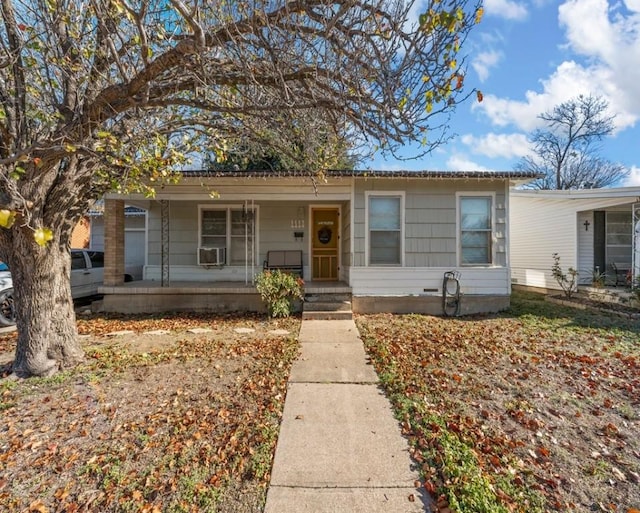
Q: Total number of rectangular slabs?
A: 4